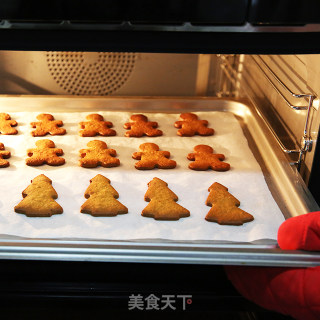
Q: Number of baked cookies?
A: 14